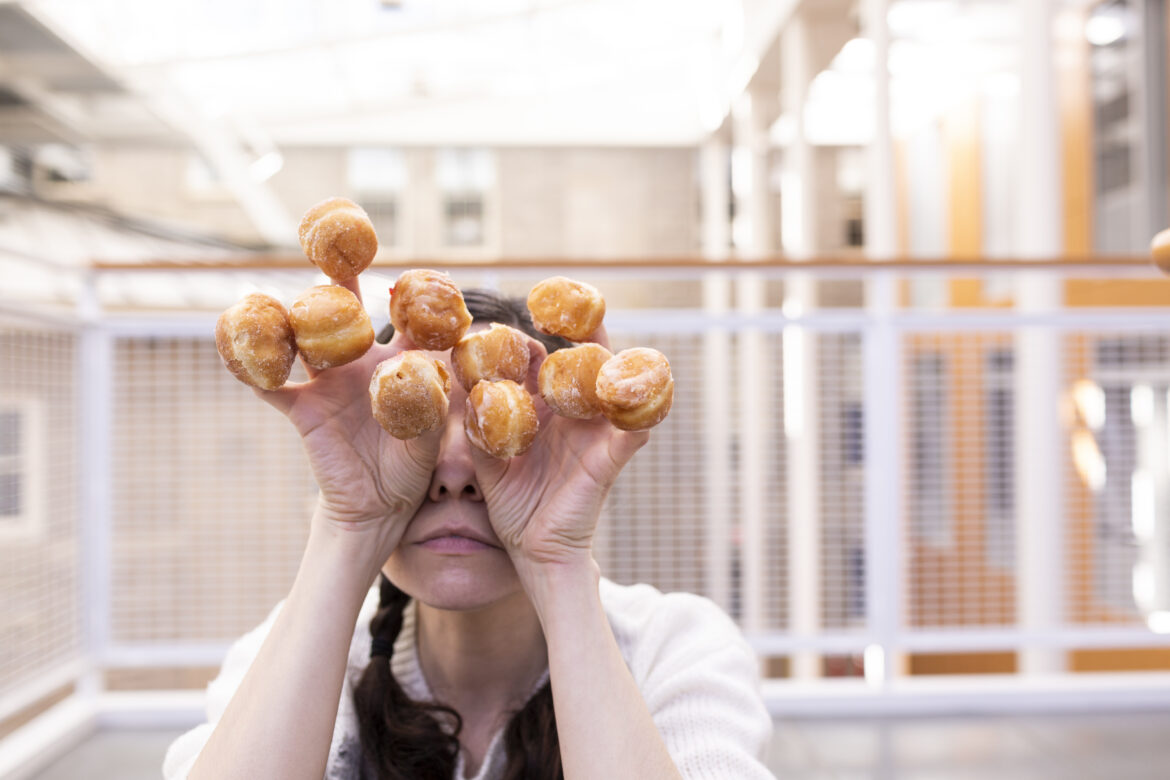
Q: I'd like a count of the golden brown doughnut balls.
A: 10